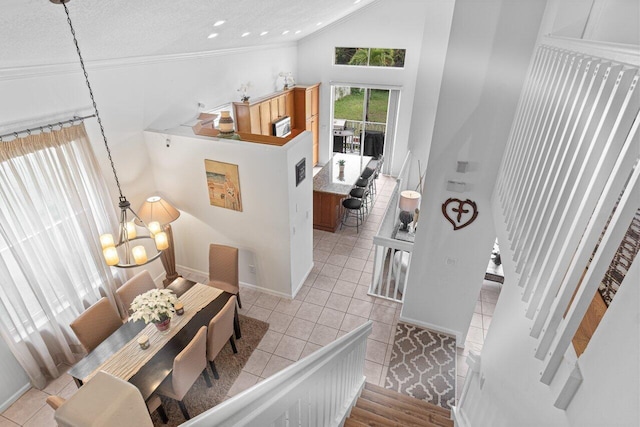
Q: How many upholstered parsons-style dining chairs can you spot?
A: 6